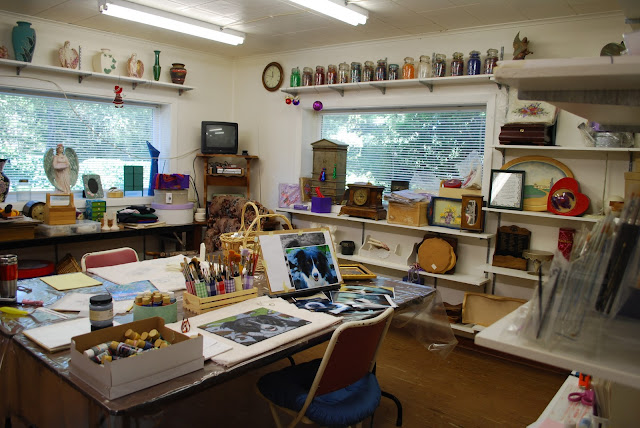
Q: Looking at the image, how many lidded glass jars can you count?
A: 15